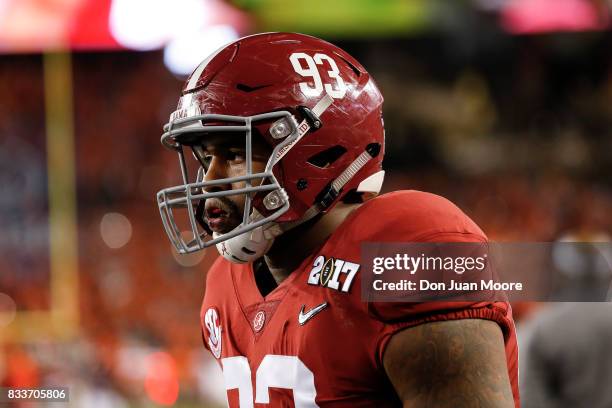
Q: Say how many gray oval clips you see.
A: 2